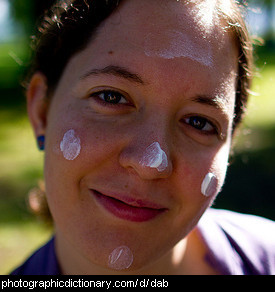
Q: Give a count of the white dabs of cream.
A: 5